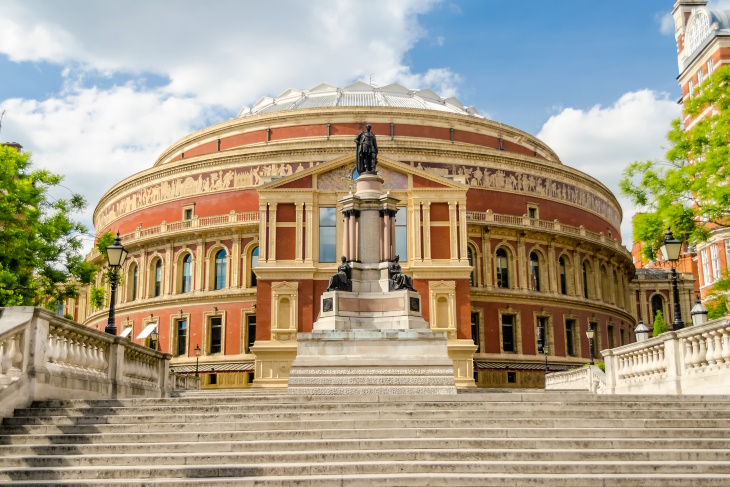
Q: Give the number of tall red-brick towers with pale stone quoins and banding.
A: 1